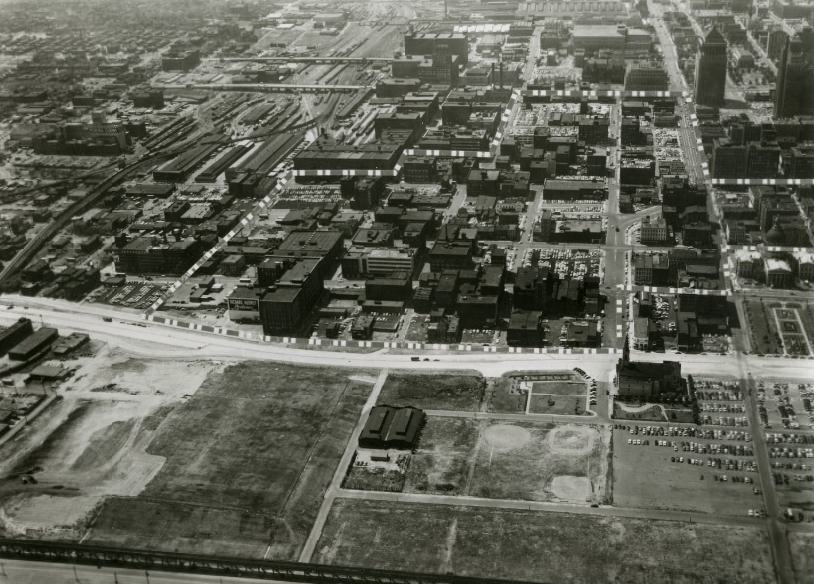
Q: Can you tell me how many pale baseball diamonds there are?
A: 3